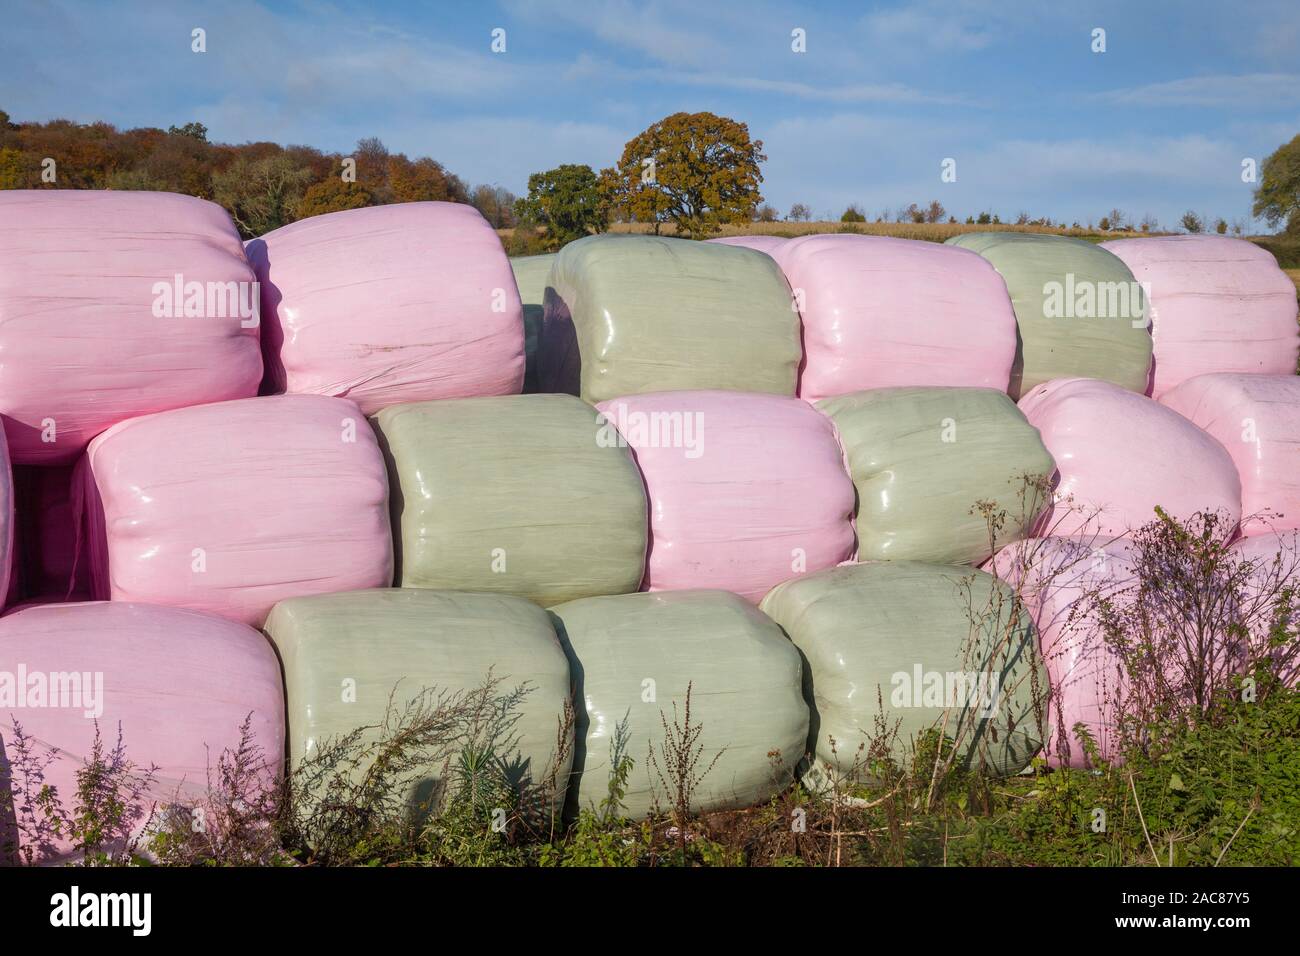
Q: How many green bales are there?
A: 8